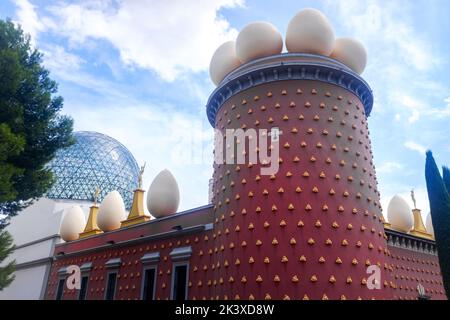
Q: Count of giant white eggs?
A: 9